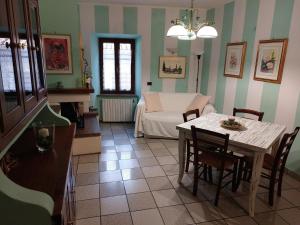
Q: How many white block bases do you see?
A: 1